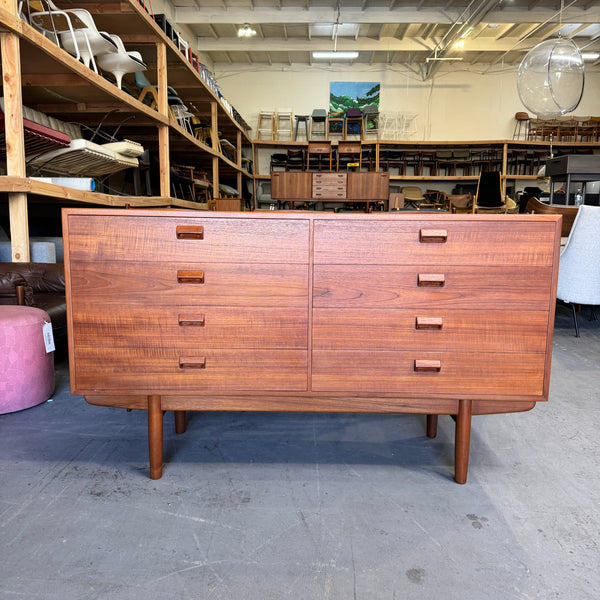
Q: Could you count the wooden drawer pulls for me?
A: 8